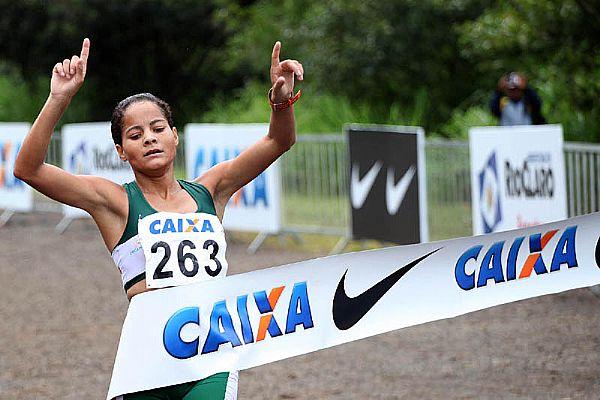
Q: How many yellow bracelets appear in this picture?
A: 0